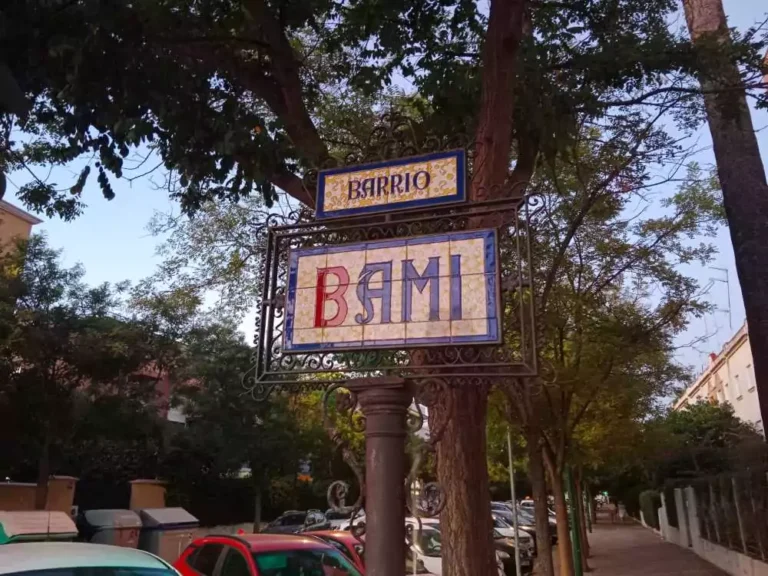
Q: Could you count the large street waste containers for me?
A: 3